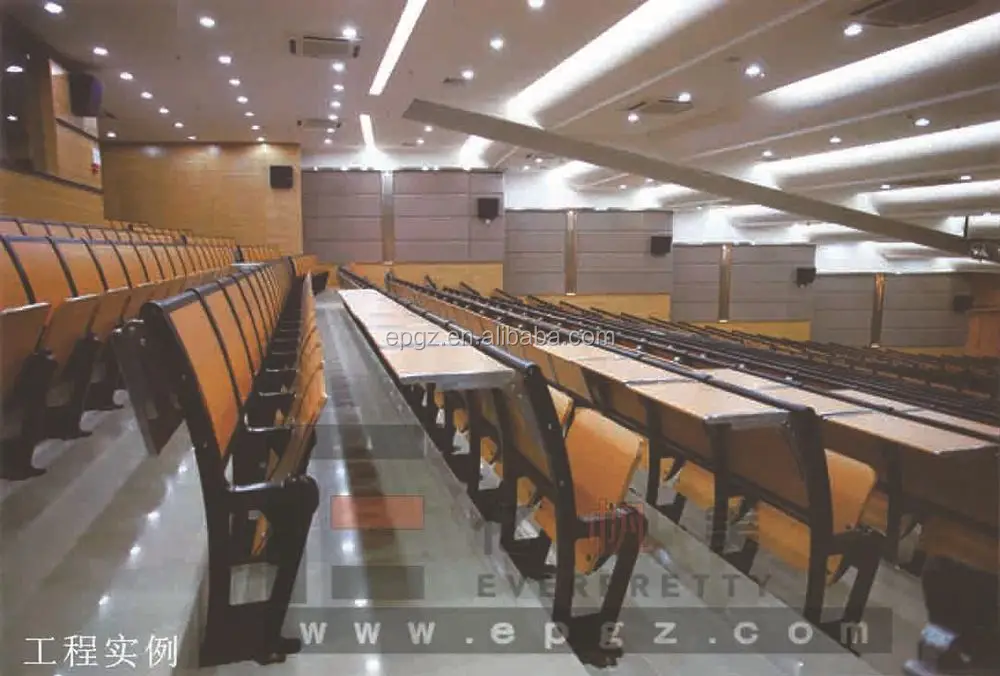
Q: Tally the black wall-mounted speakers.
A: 6